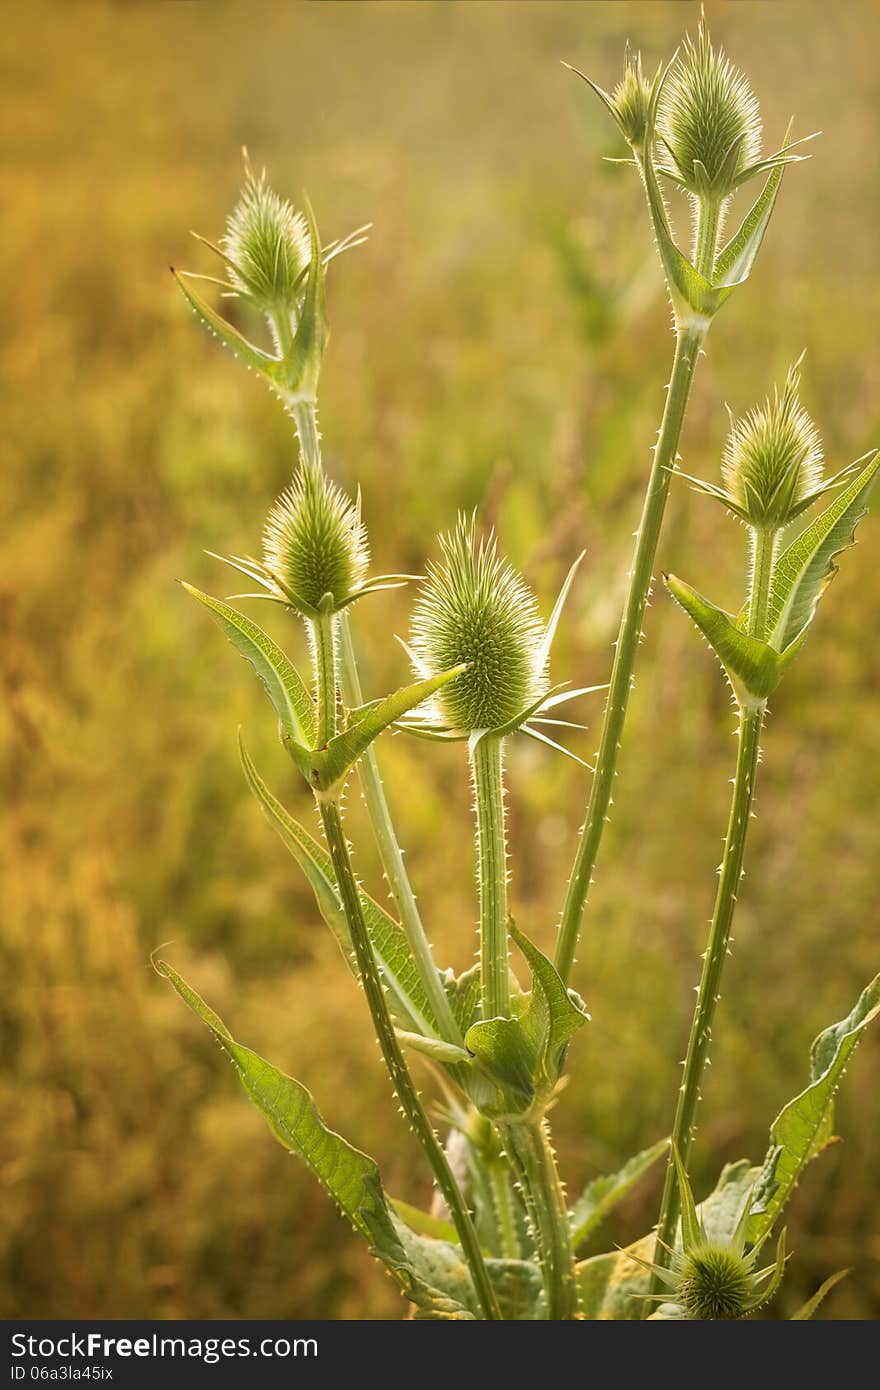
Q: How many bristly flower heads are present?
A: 7